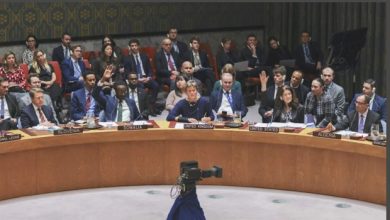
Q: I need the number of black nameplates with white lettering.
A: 7